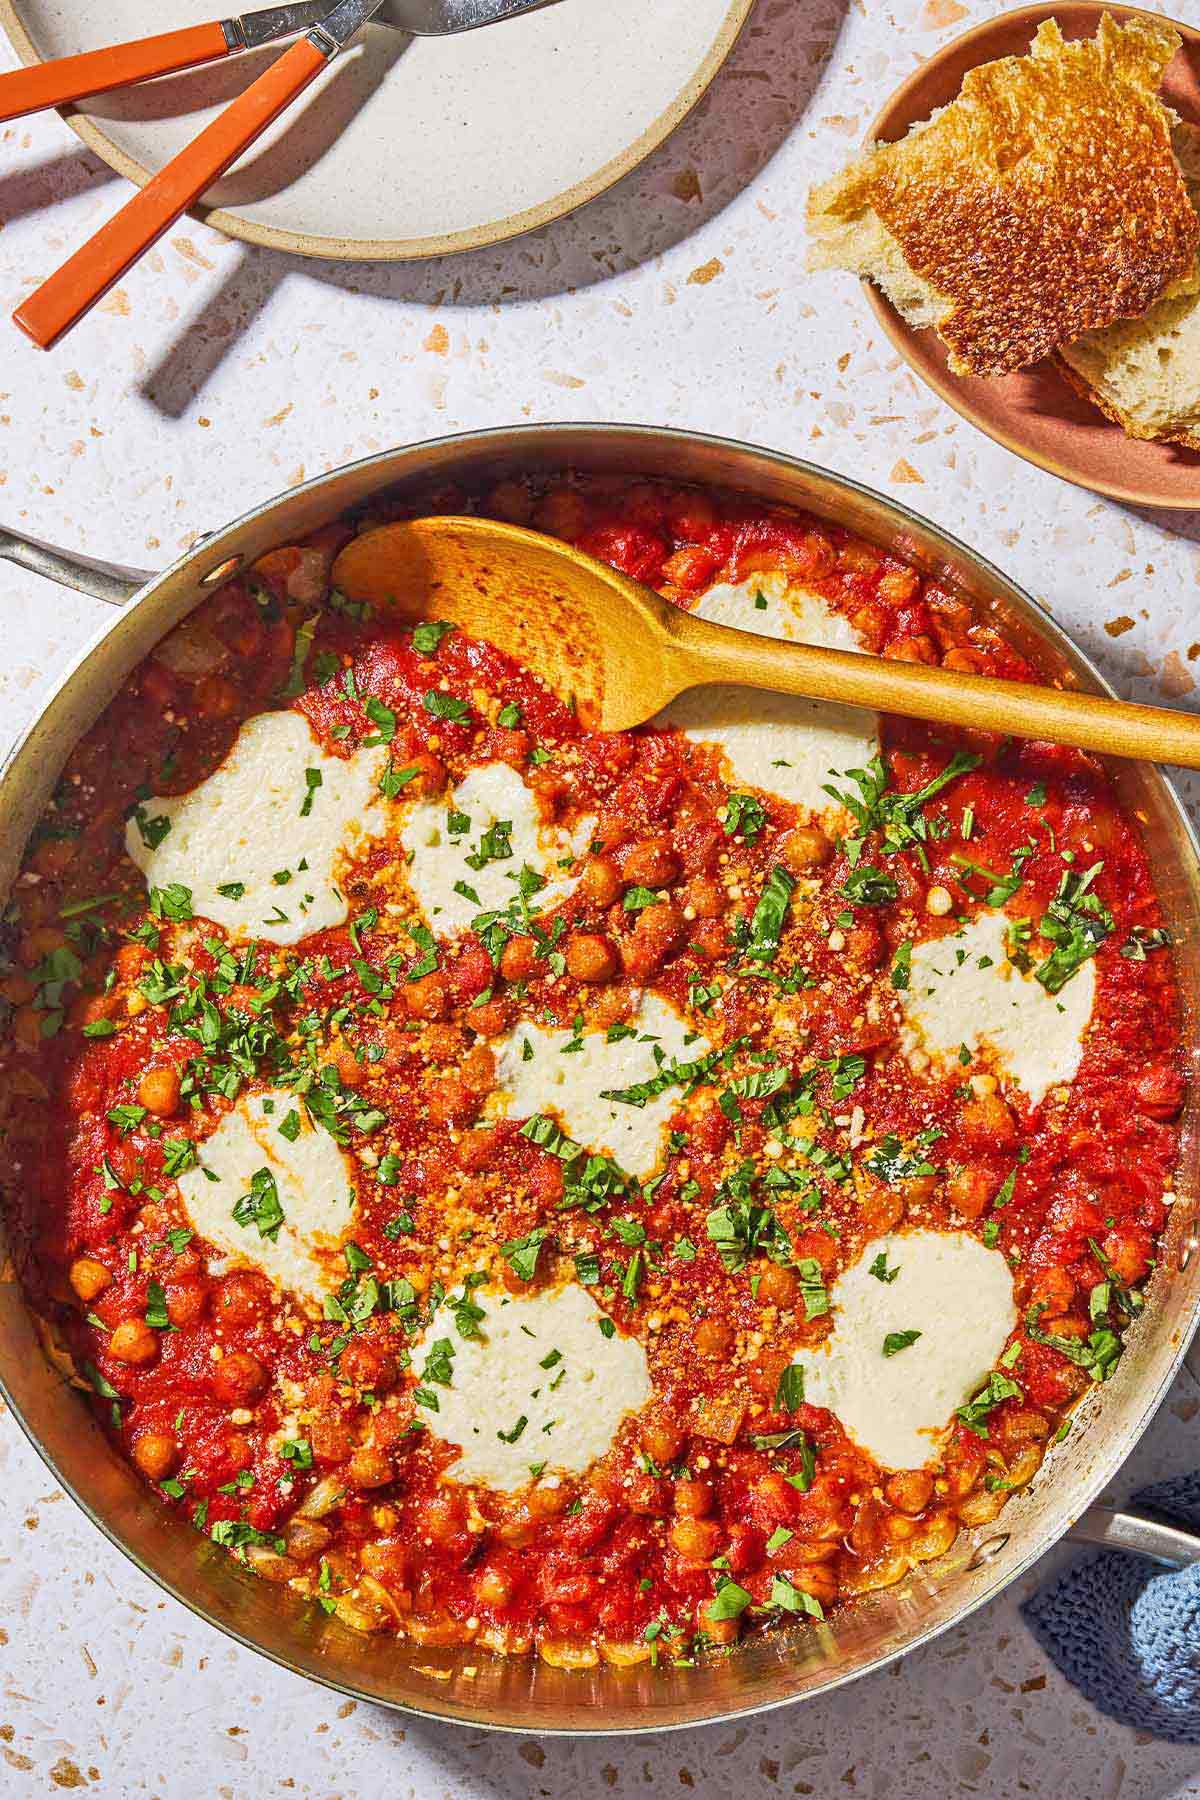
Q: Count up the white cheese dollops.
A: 8